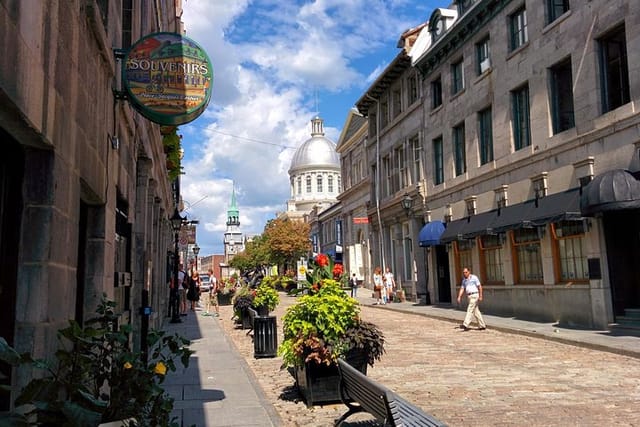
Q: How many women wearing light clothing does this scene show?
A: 2